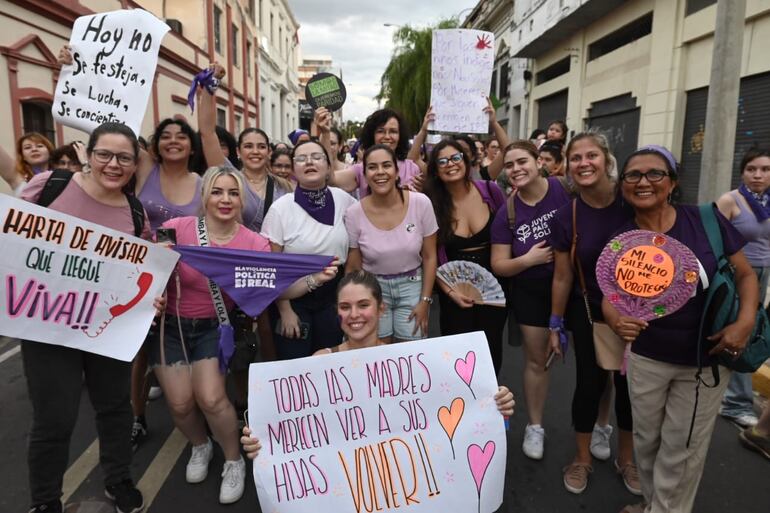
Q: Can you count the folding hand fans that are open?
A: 1